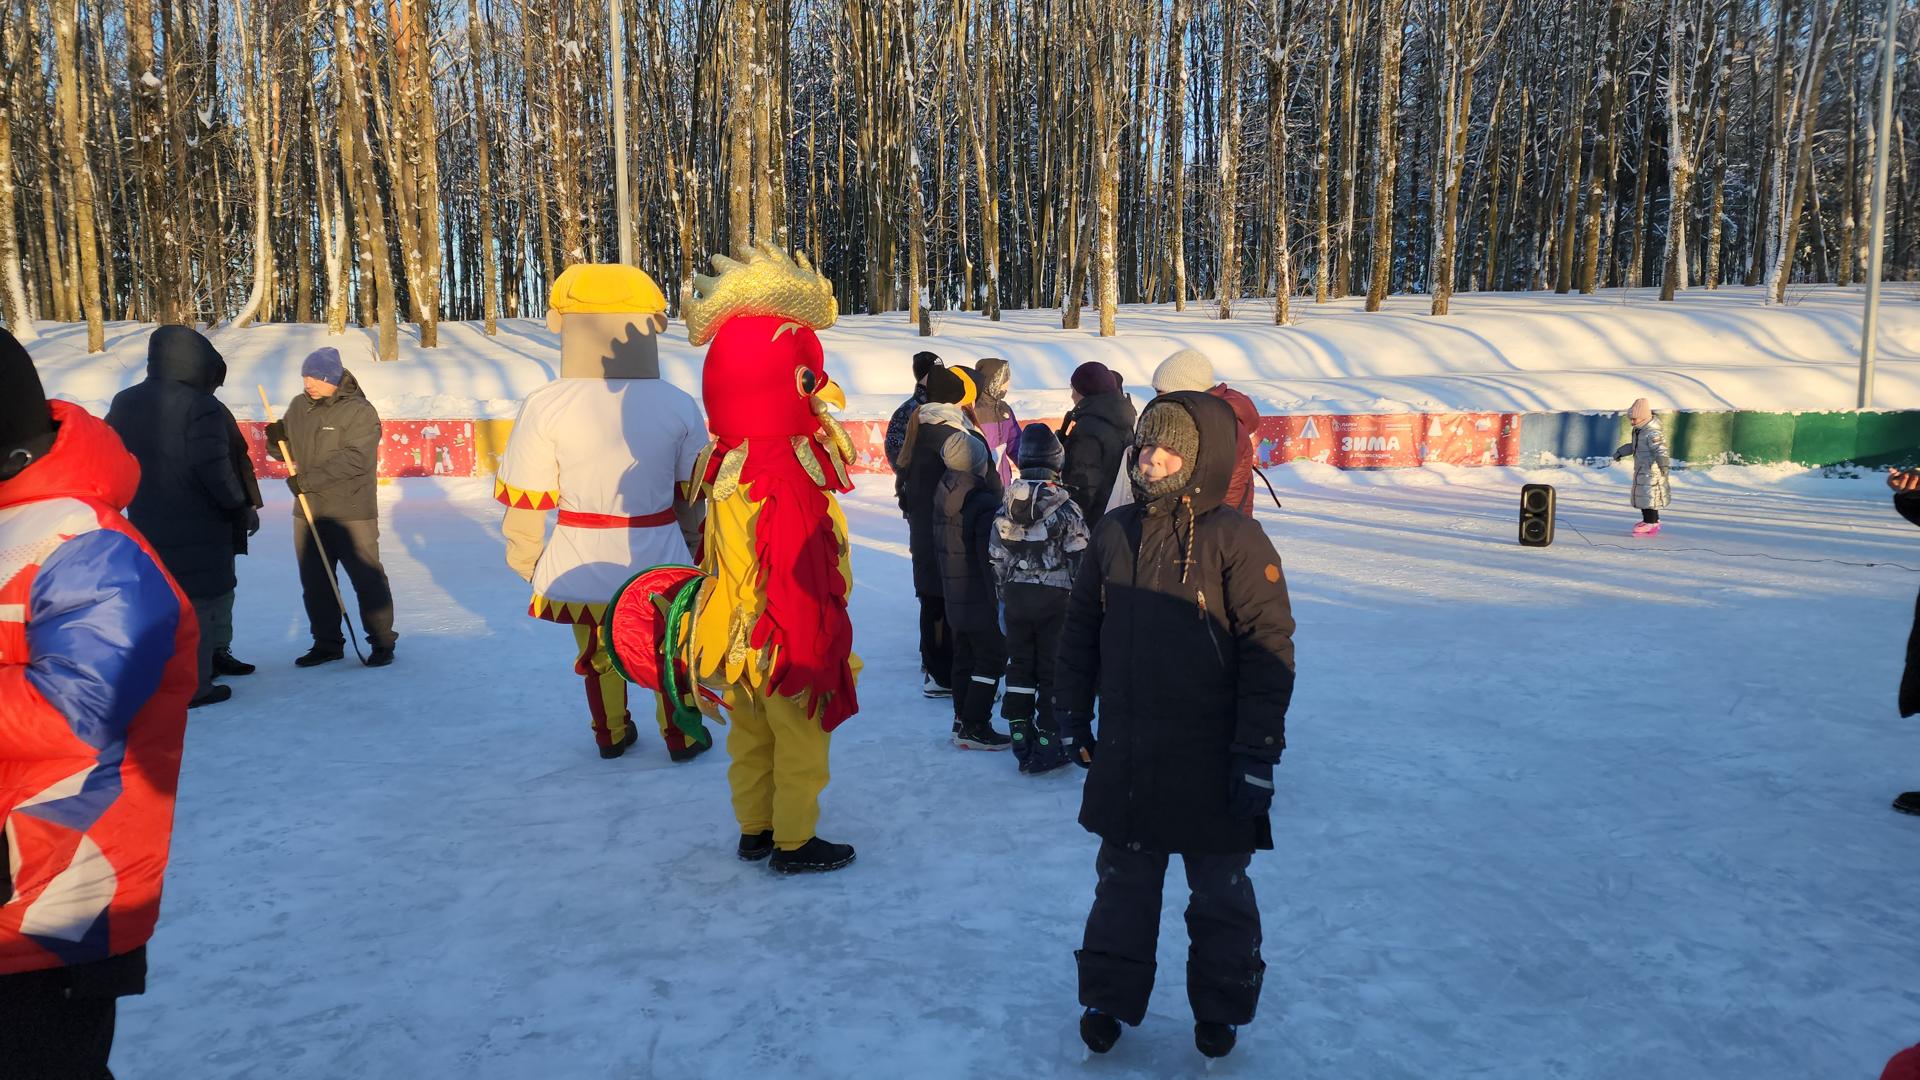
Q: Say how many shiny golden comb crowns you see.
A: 1